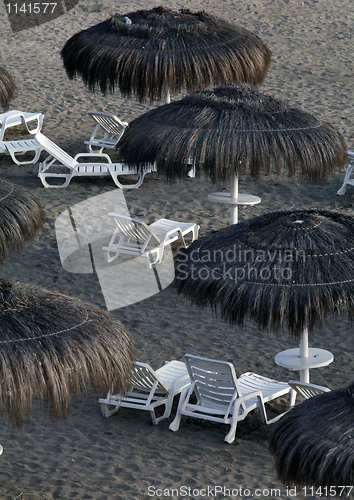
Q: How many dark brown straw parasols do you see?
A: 7